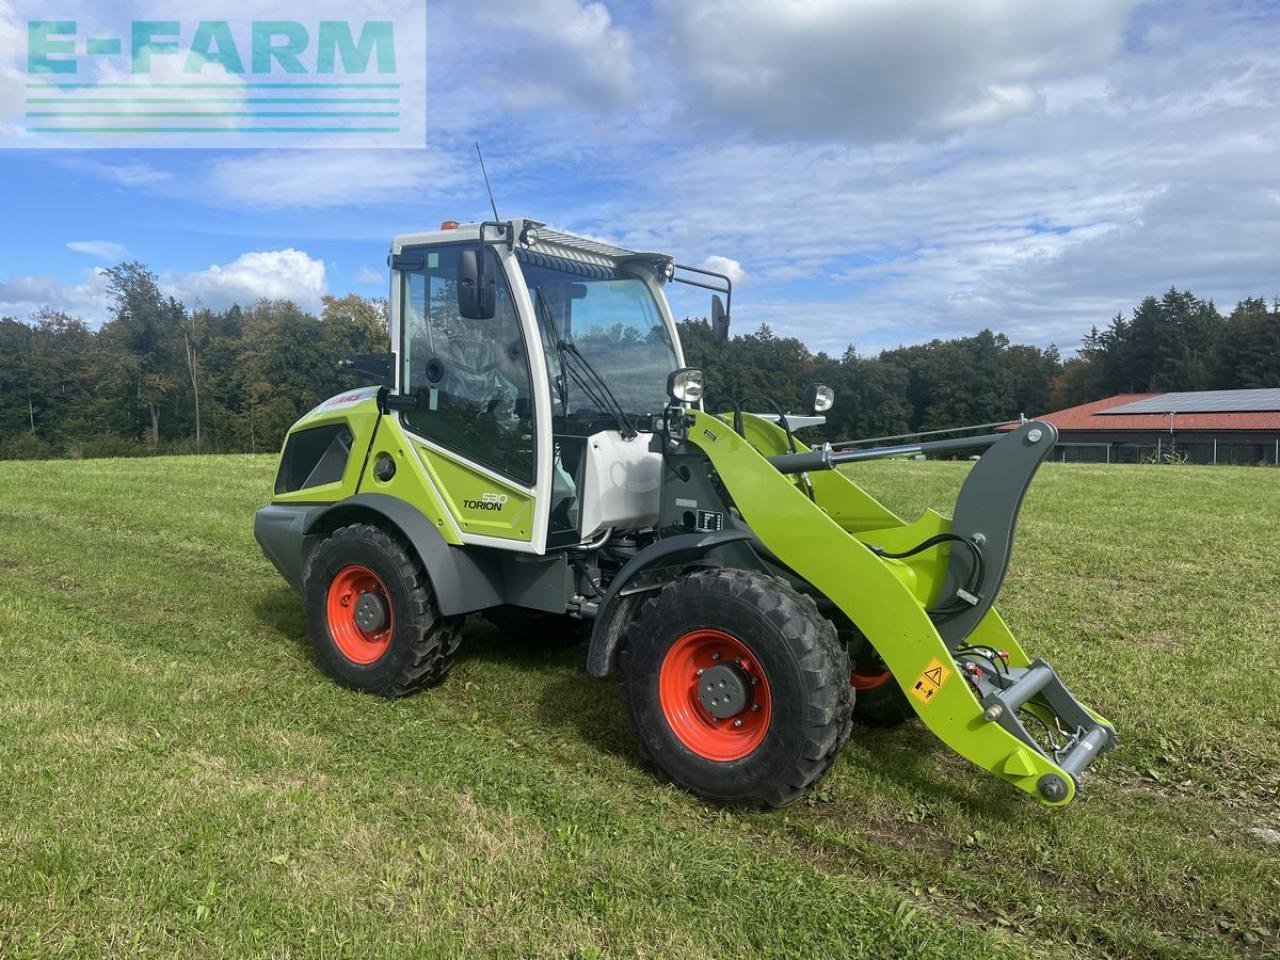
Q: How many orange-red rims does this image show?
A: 3